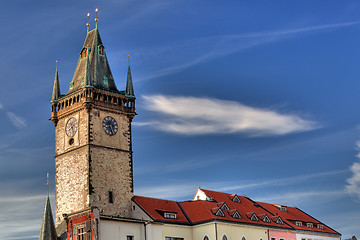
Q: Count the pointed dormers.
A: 7